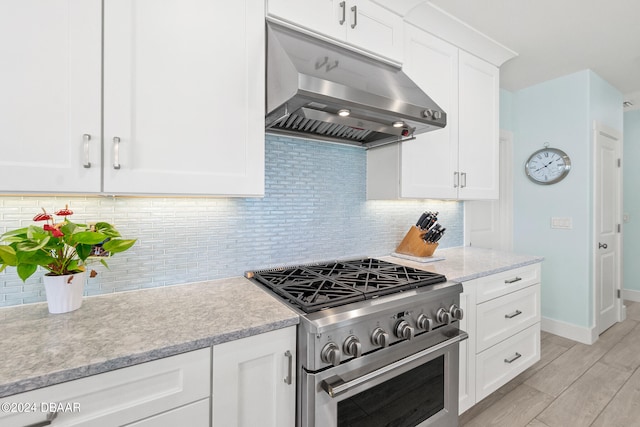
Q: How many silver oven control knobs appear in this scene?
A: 7